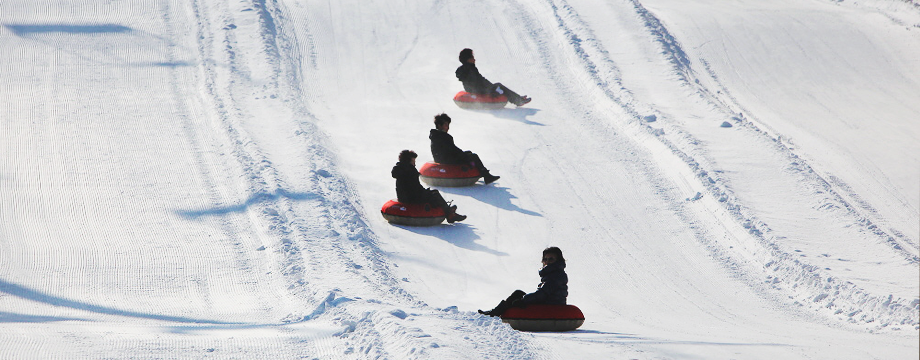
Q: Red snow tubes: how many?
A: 4